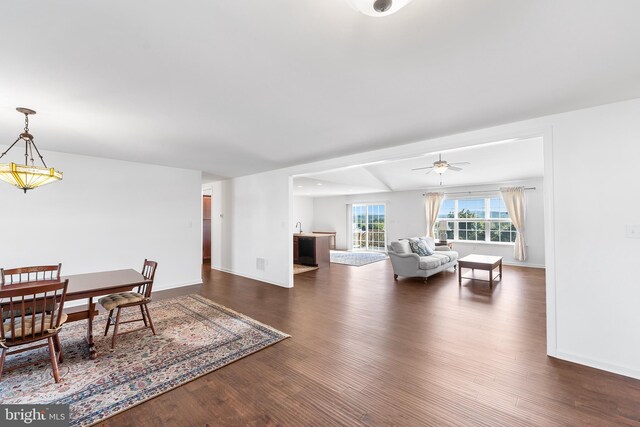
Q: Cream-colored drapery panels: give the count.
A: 2